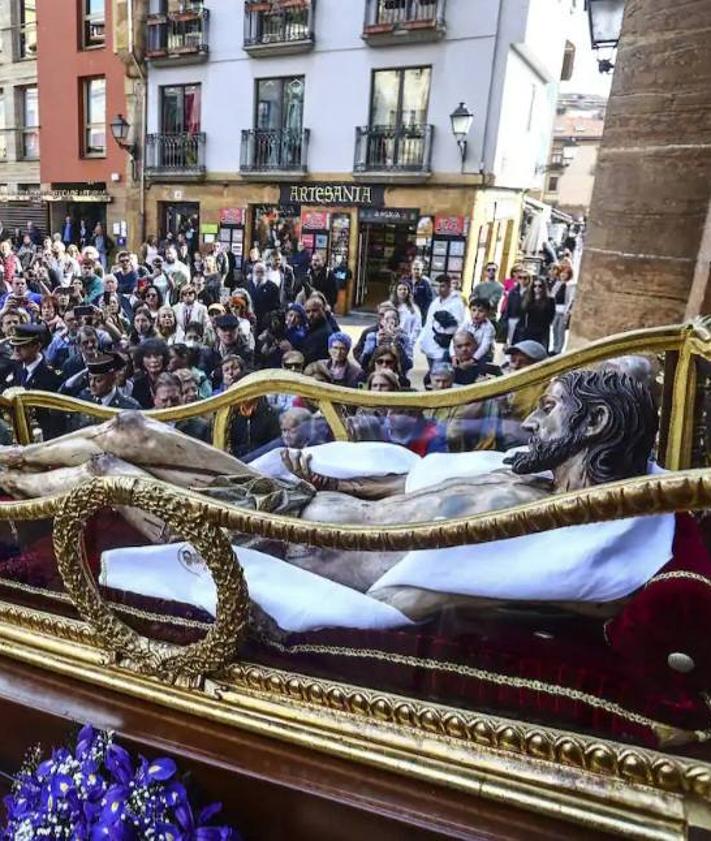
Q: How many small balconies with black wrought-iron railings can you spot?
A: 6